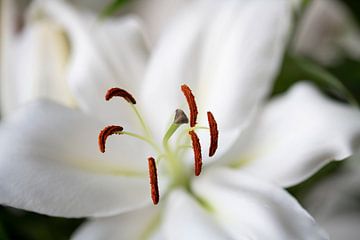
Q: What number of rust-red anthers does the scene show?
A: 6